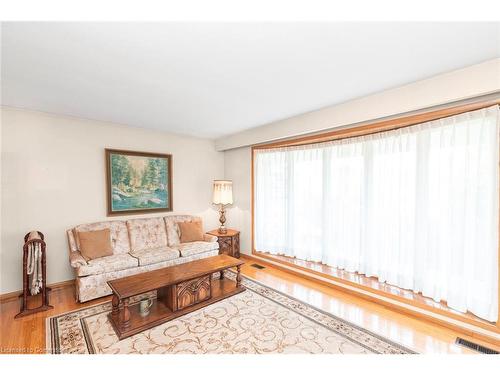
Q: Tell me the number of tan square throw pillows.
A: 2